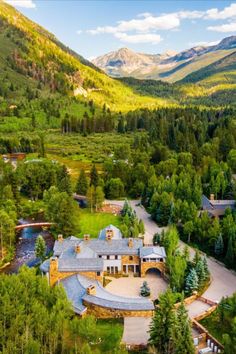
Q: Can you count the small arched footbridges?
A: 1